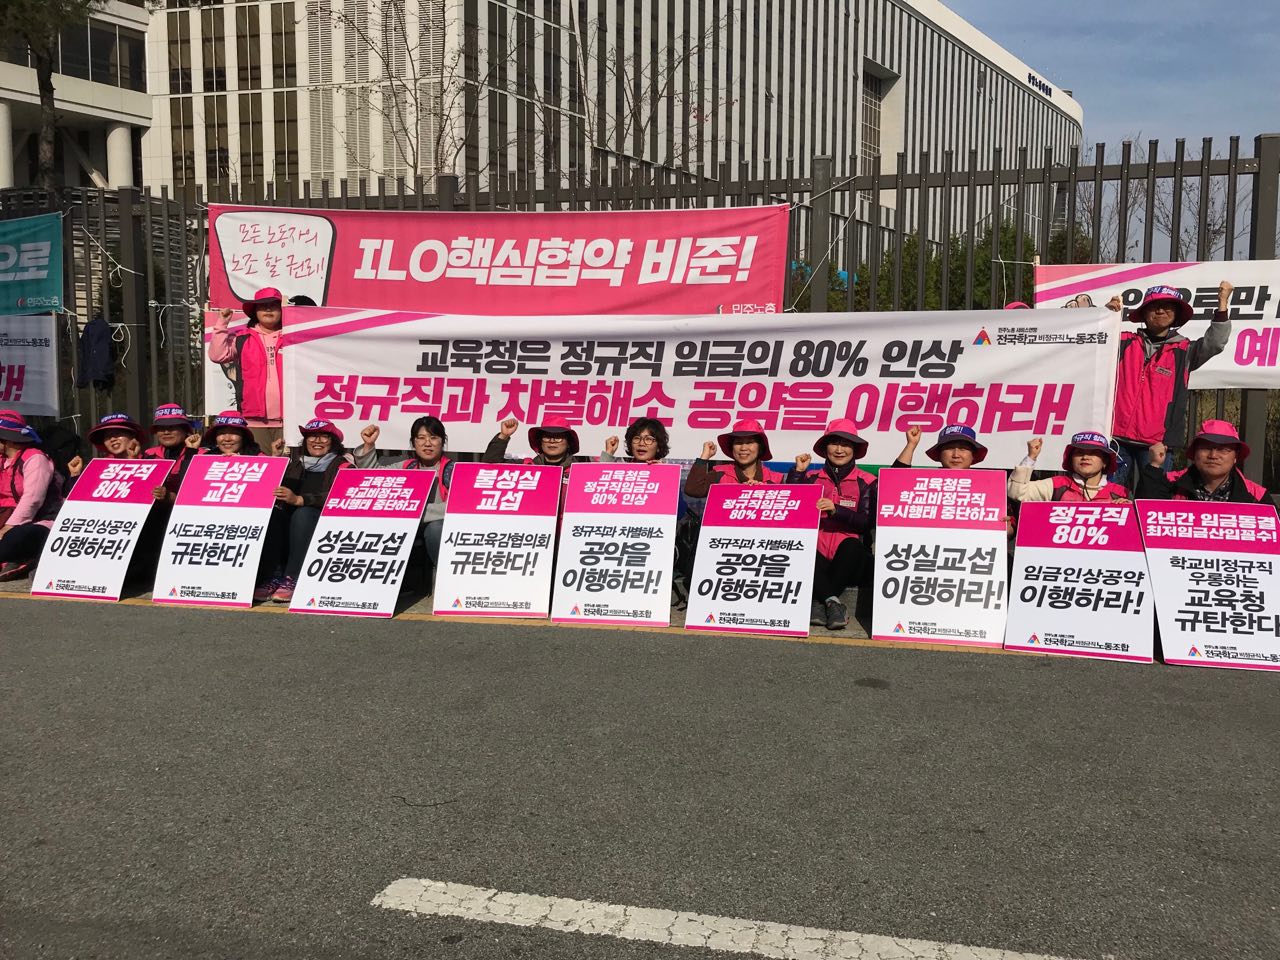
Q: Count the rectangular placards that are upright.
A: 9